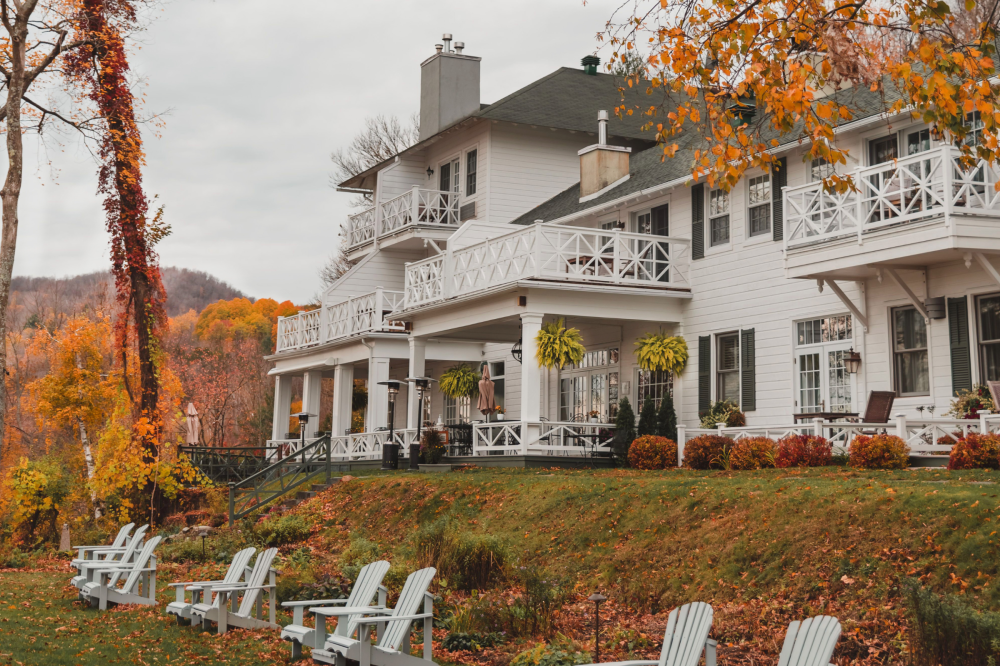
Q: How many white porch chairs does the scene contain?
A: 10